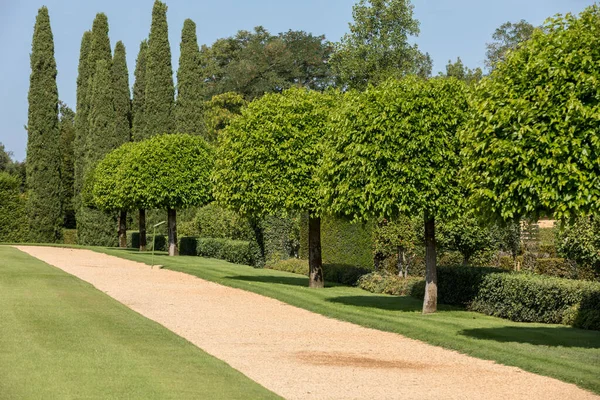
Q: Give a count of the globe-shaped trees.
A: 6